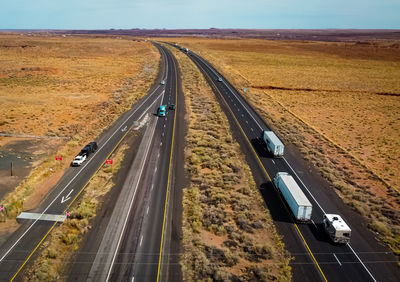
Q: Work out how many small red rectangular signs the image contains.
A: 2